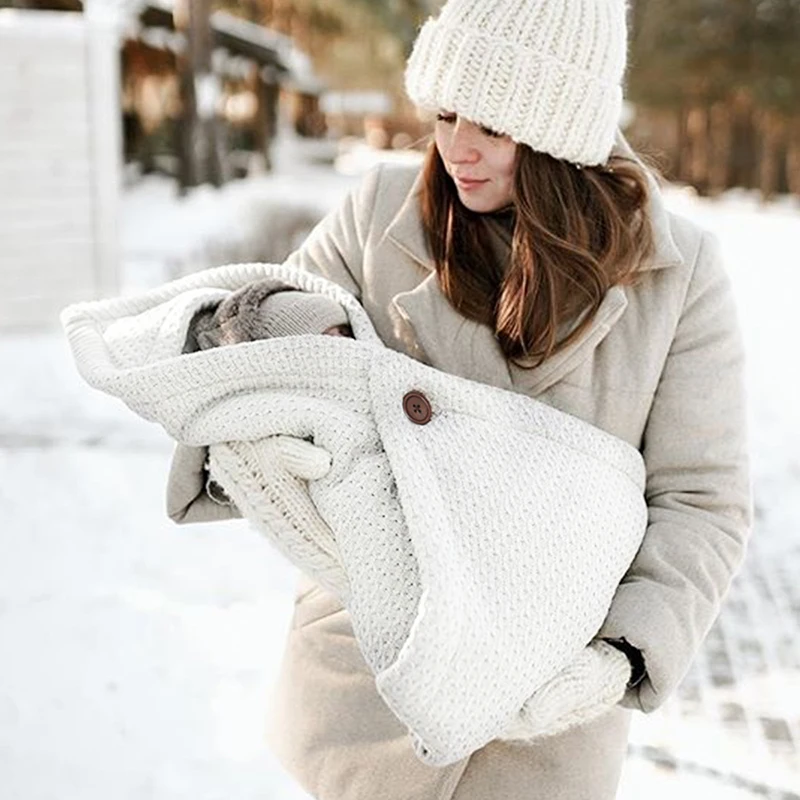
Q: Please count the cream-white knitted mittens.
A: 2